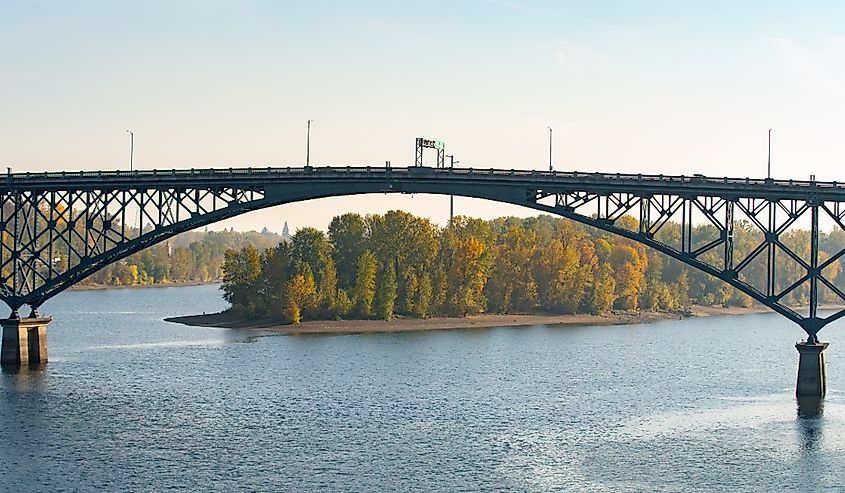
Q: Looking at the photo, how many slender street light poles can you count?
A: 4